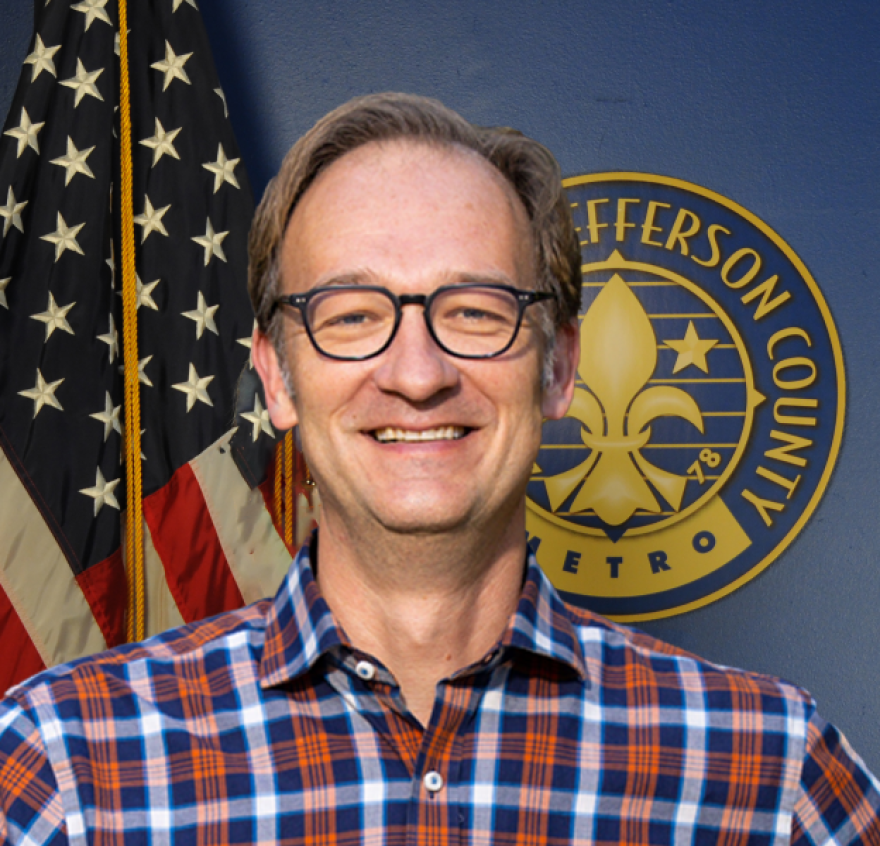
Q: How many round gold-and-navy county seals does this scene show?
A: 1